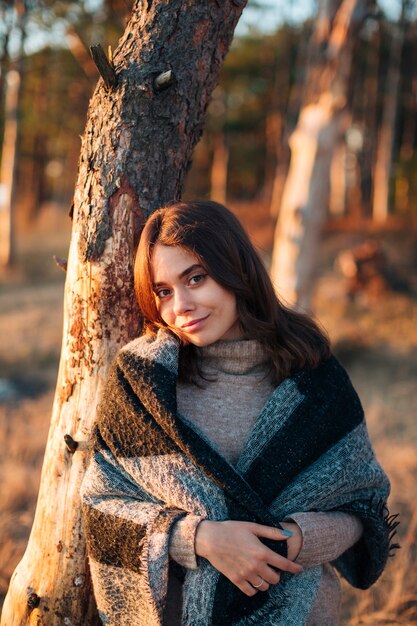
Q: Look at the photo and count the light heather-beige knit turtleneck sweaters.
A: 1